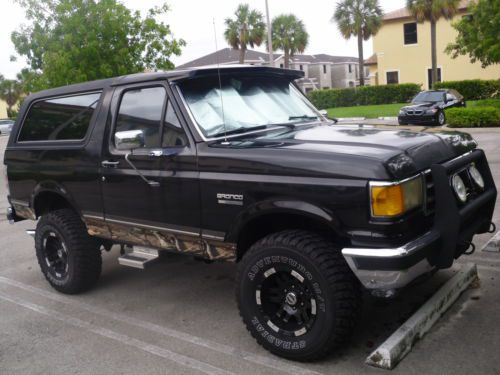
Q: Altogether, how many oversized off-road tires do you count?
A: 2